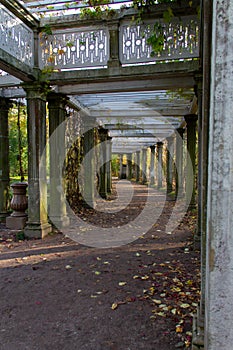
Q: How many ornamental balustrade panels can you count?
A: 3